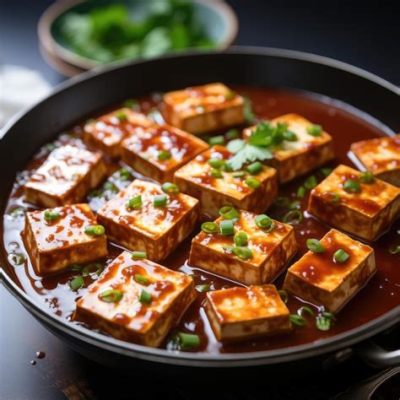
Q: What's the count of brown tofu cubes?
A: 14